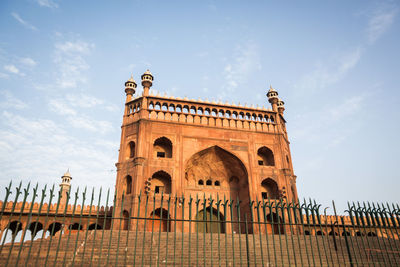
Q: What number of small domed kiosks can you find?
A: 5